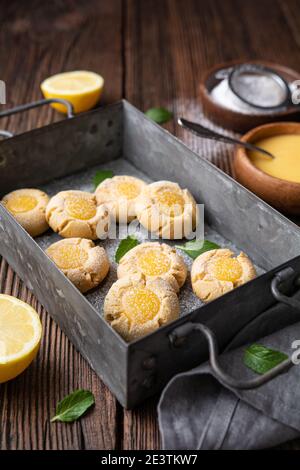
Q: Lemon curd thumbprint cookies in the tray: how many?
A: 8